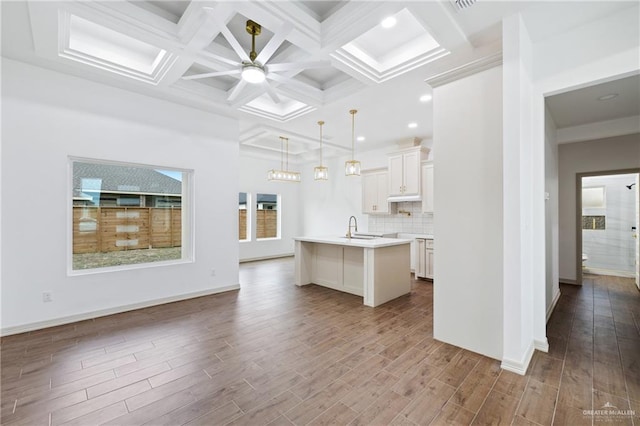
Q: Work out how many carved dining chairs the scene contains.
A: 0